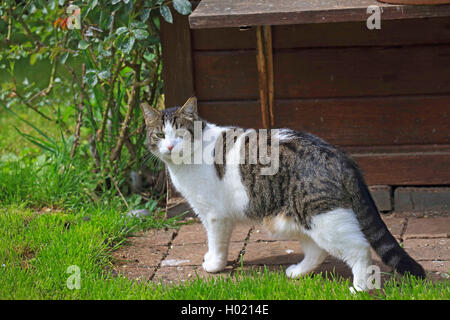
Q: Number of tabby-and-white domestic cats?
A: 1